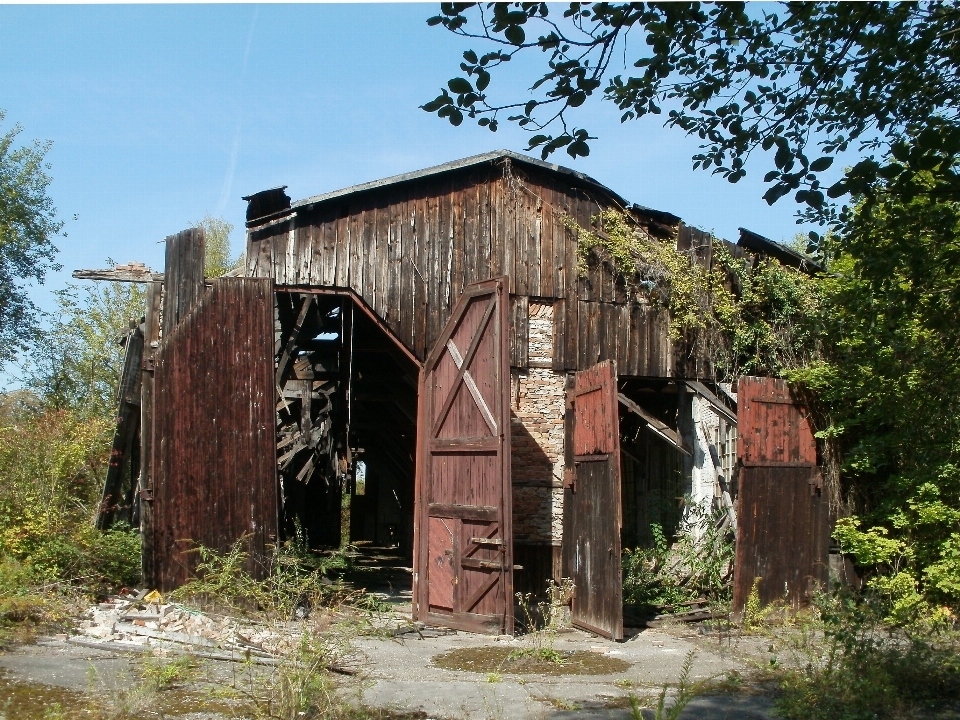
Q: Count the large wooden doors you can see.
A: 4